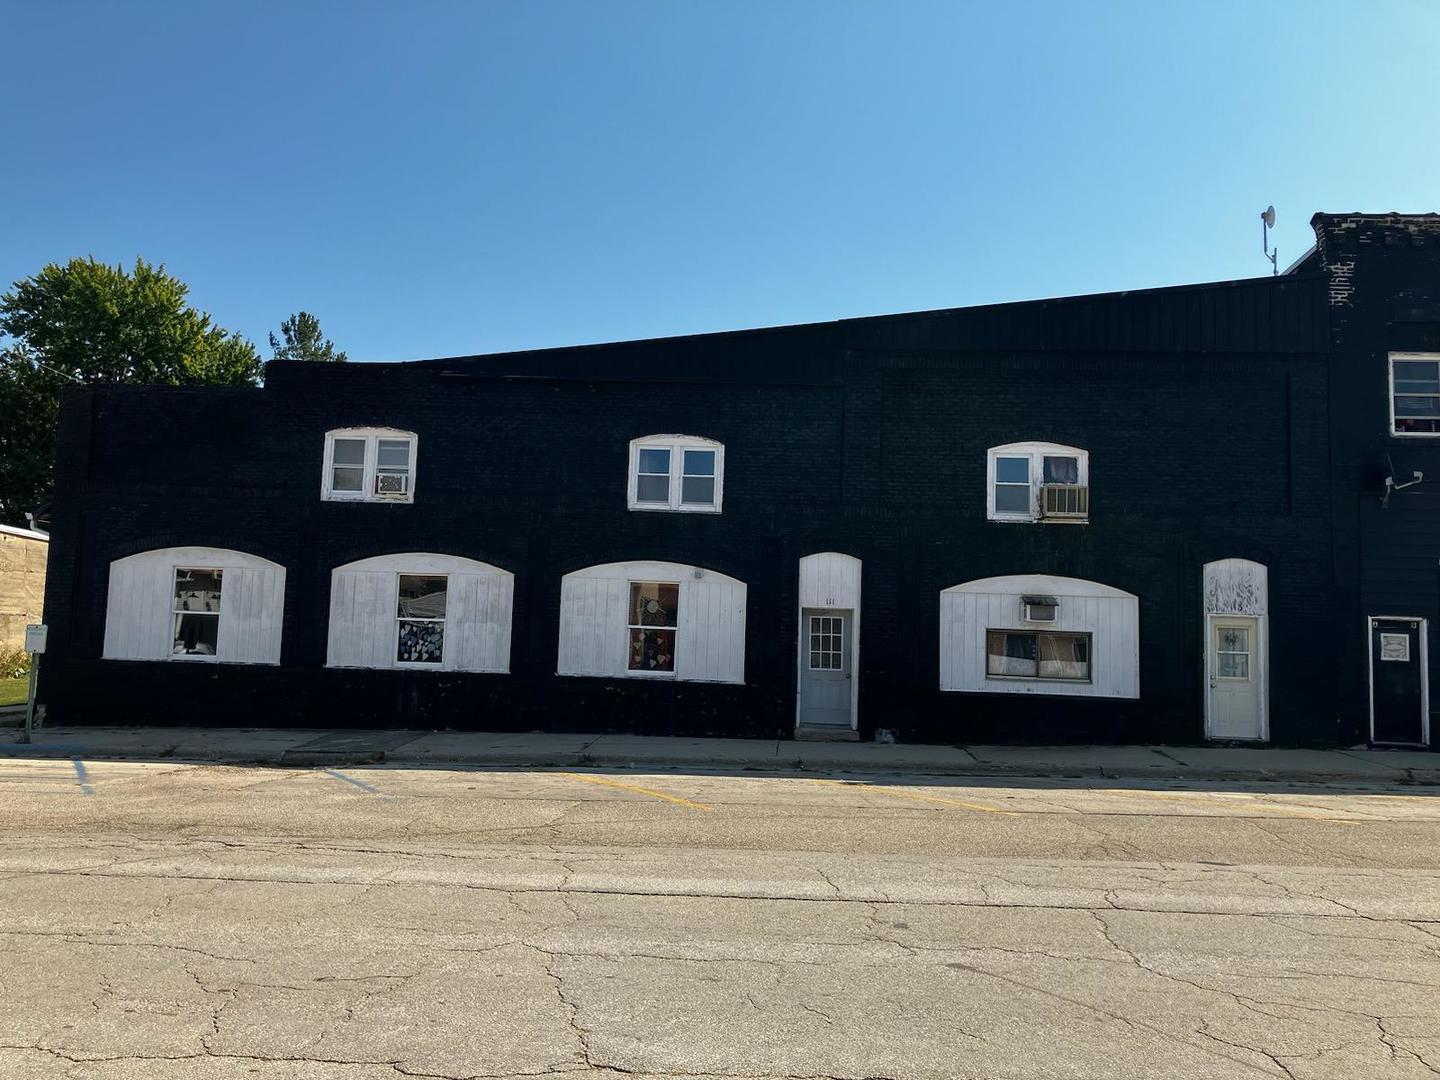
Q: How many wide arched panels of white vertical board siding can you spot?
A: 4